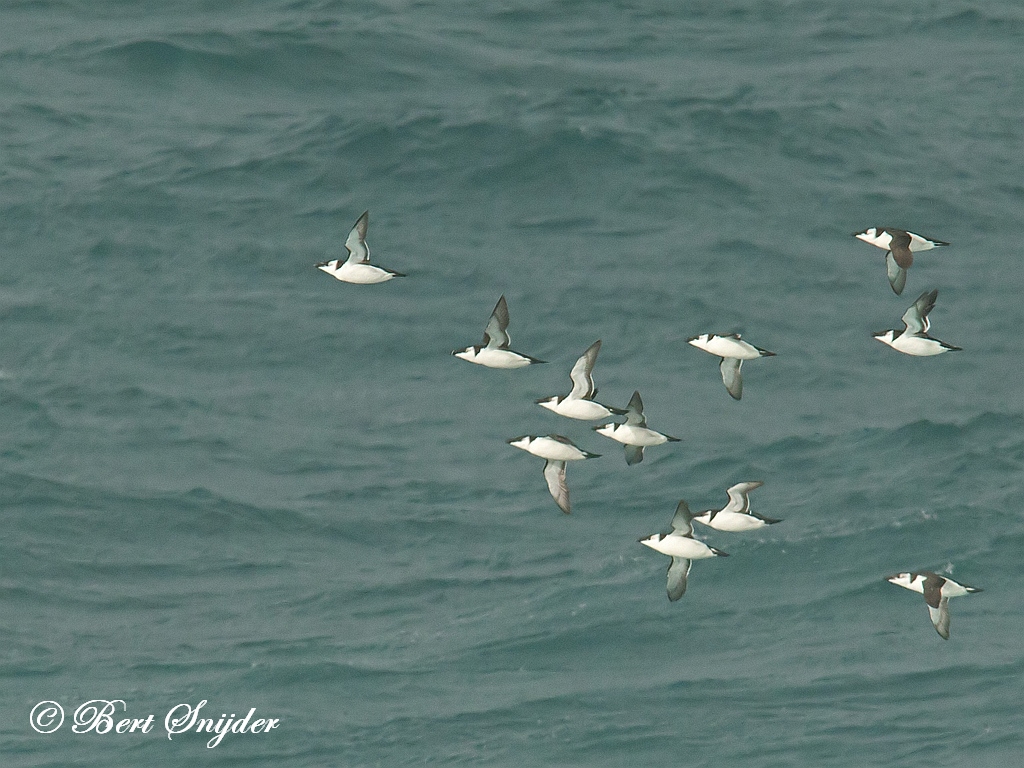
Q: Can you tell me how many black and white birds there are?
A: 11